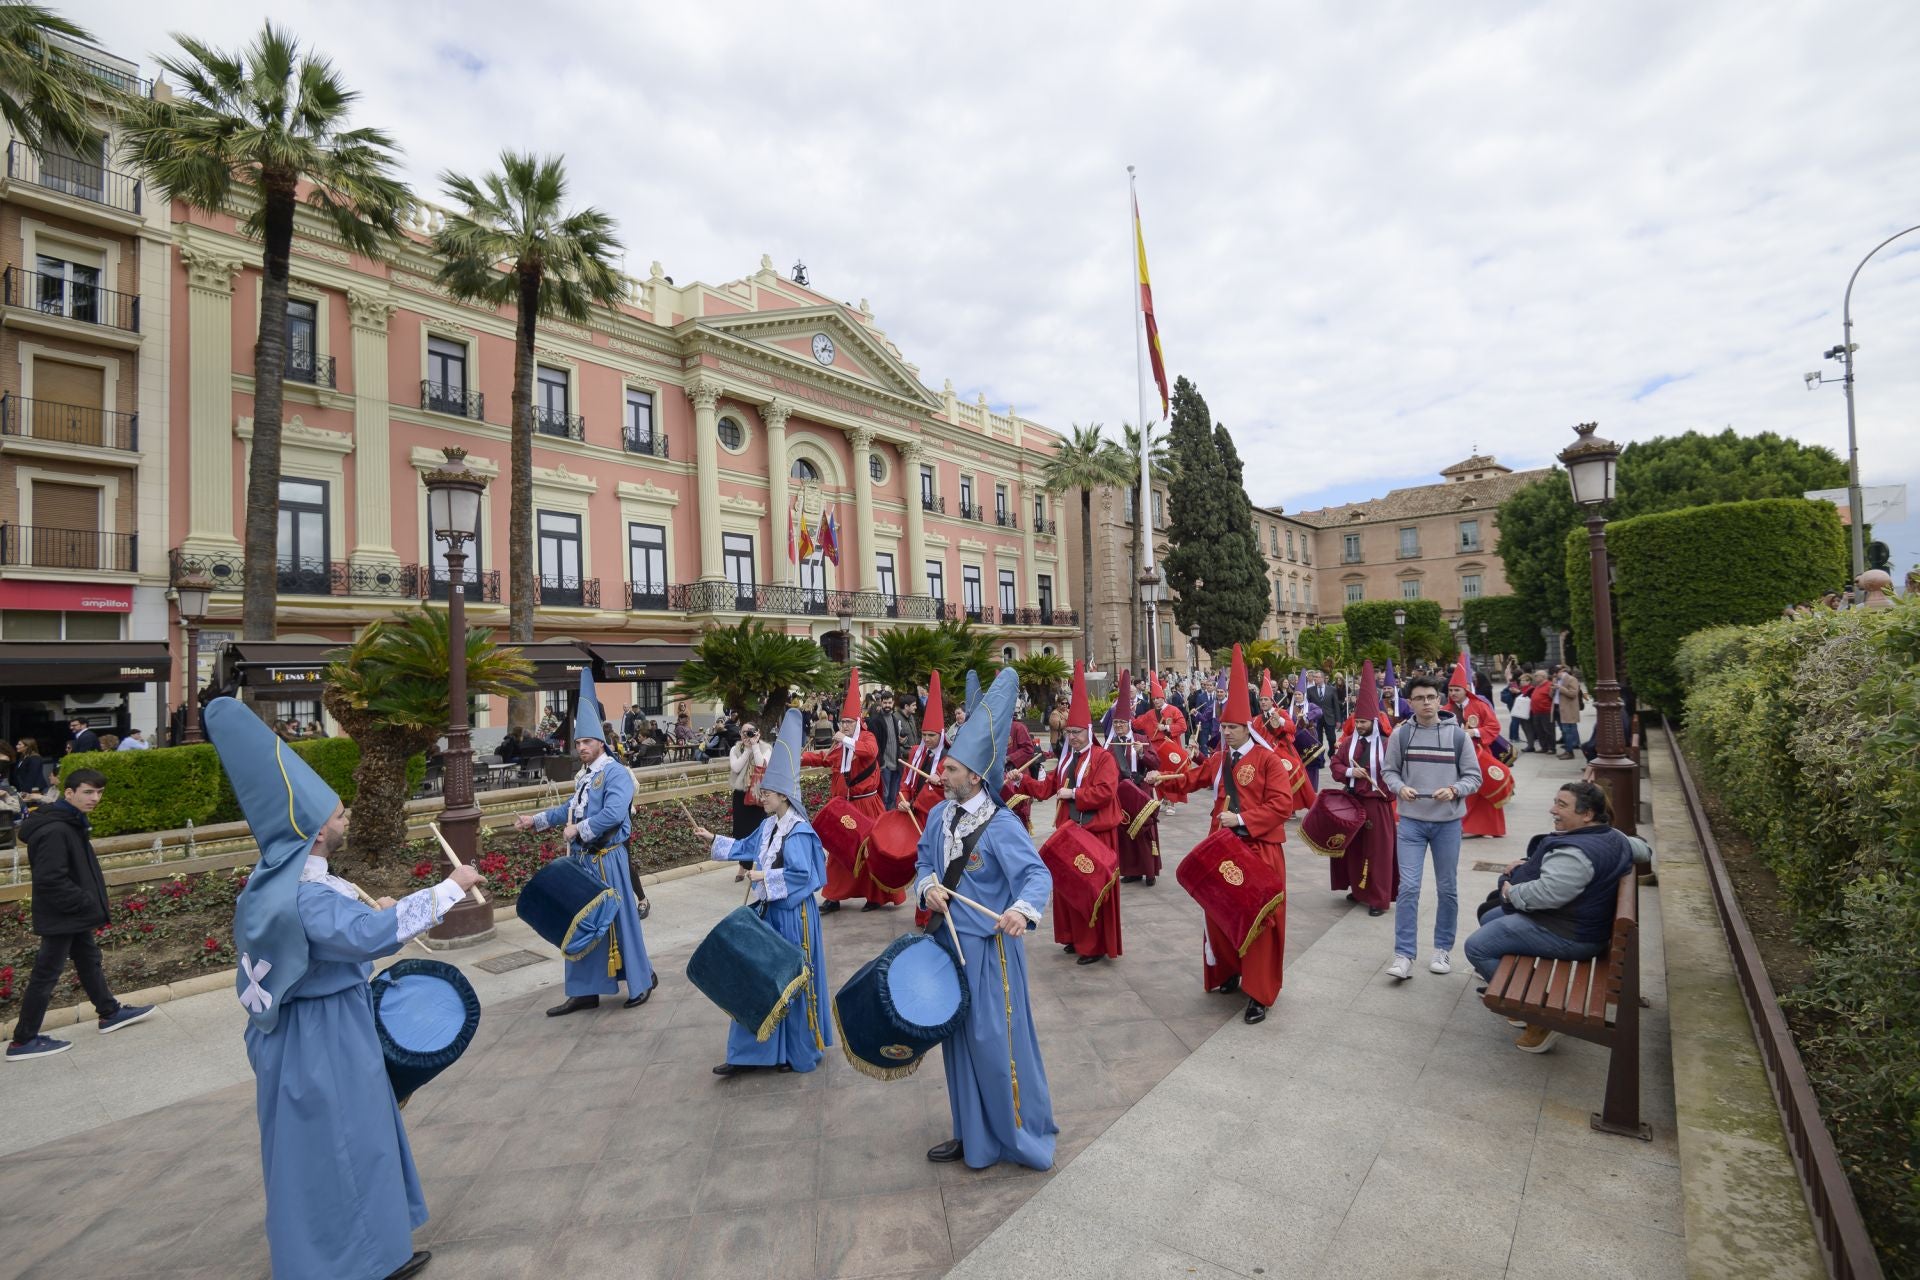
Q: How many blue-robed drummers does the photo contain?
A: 4